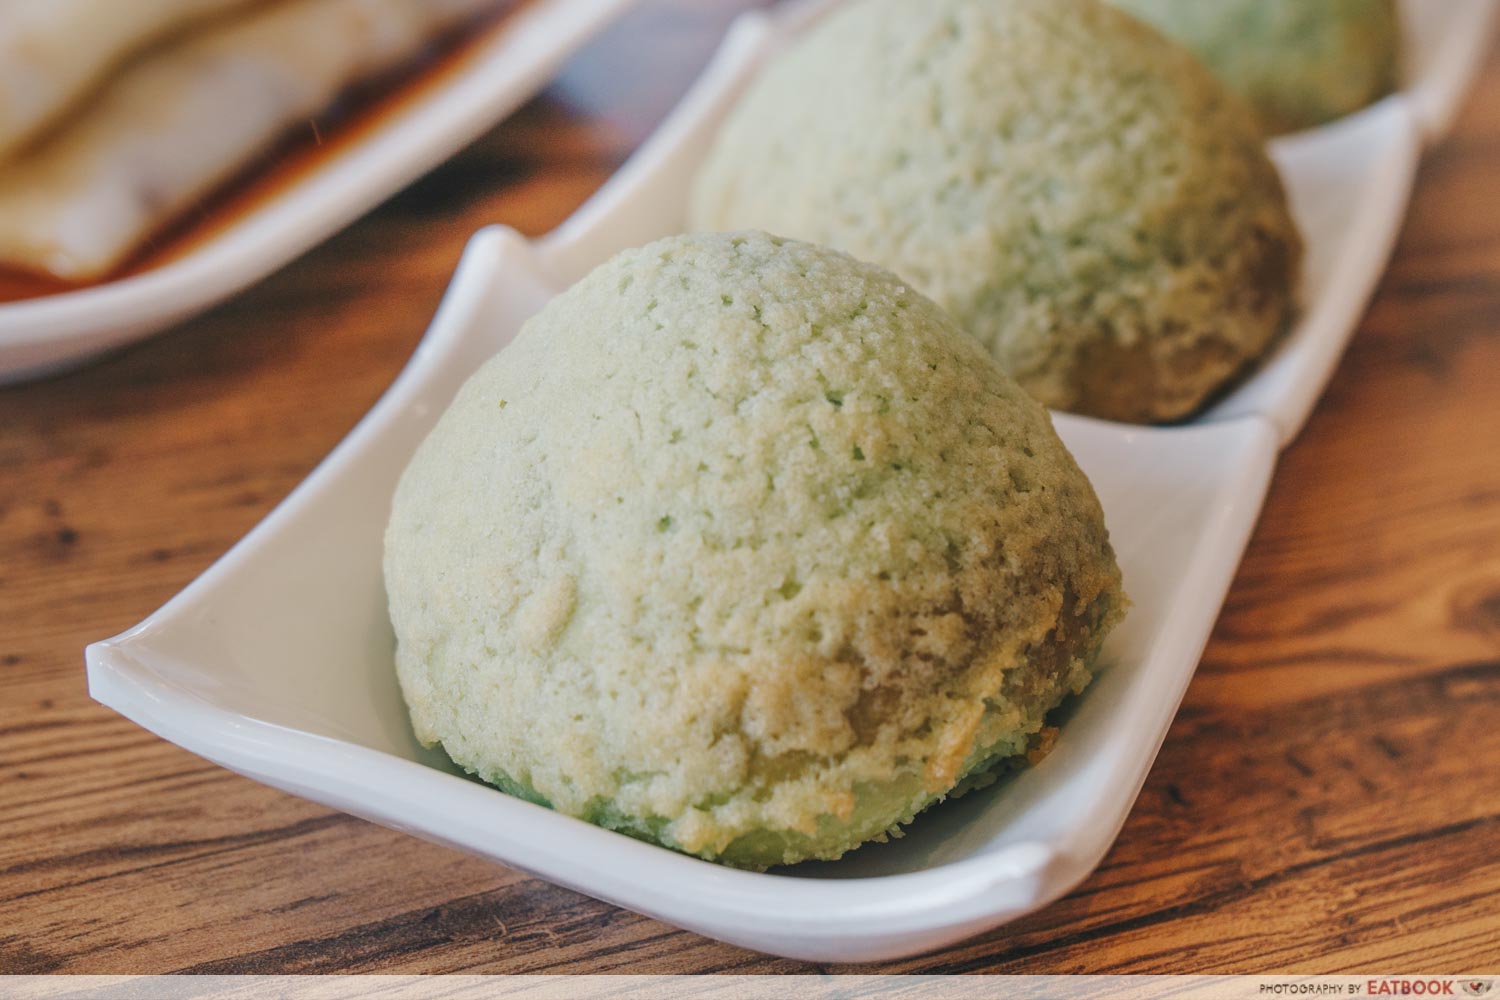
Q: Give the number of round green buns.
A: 3